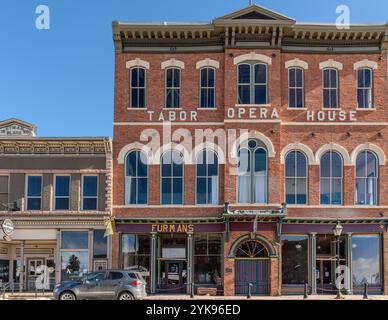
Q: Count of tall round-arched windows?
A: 7